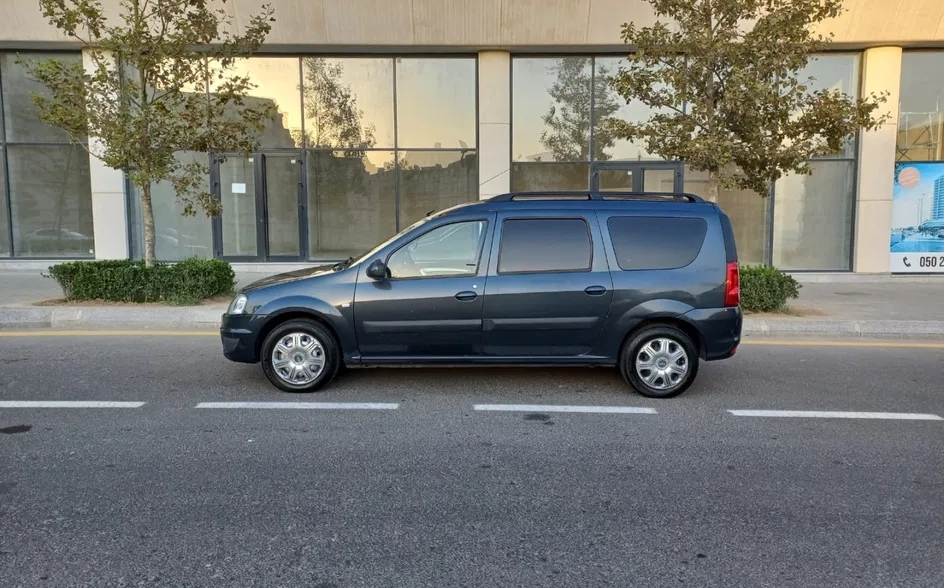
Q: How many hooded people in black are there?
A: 0